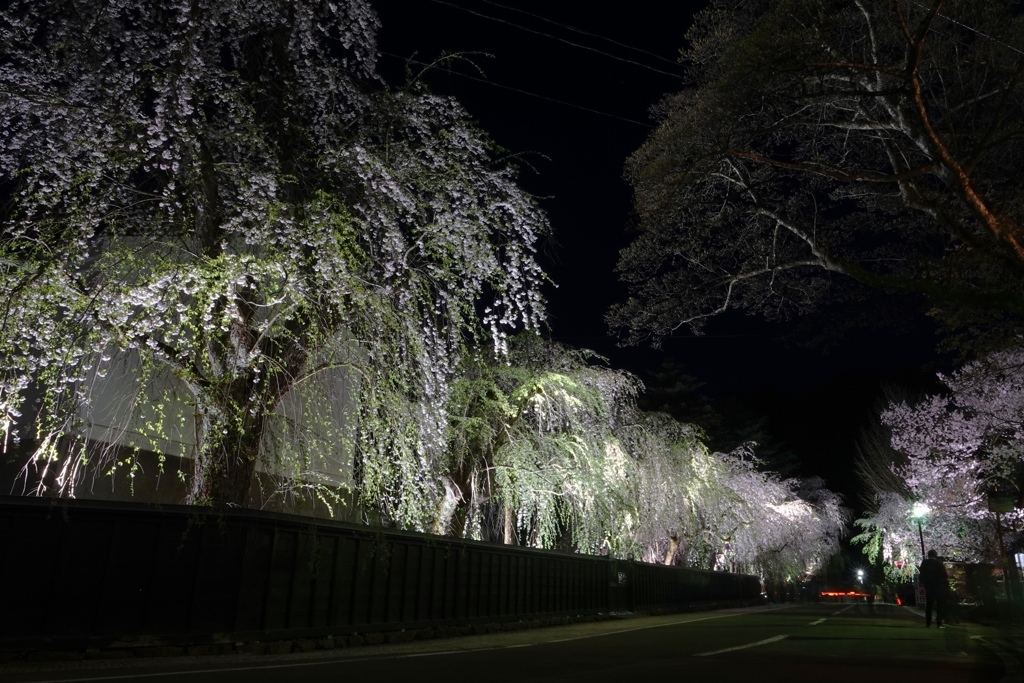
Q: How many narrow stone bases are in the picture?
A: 1